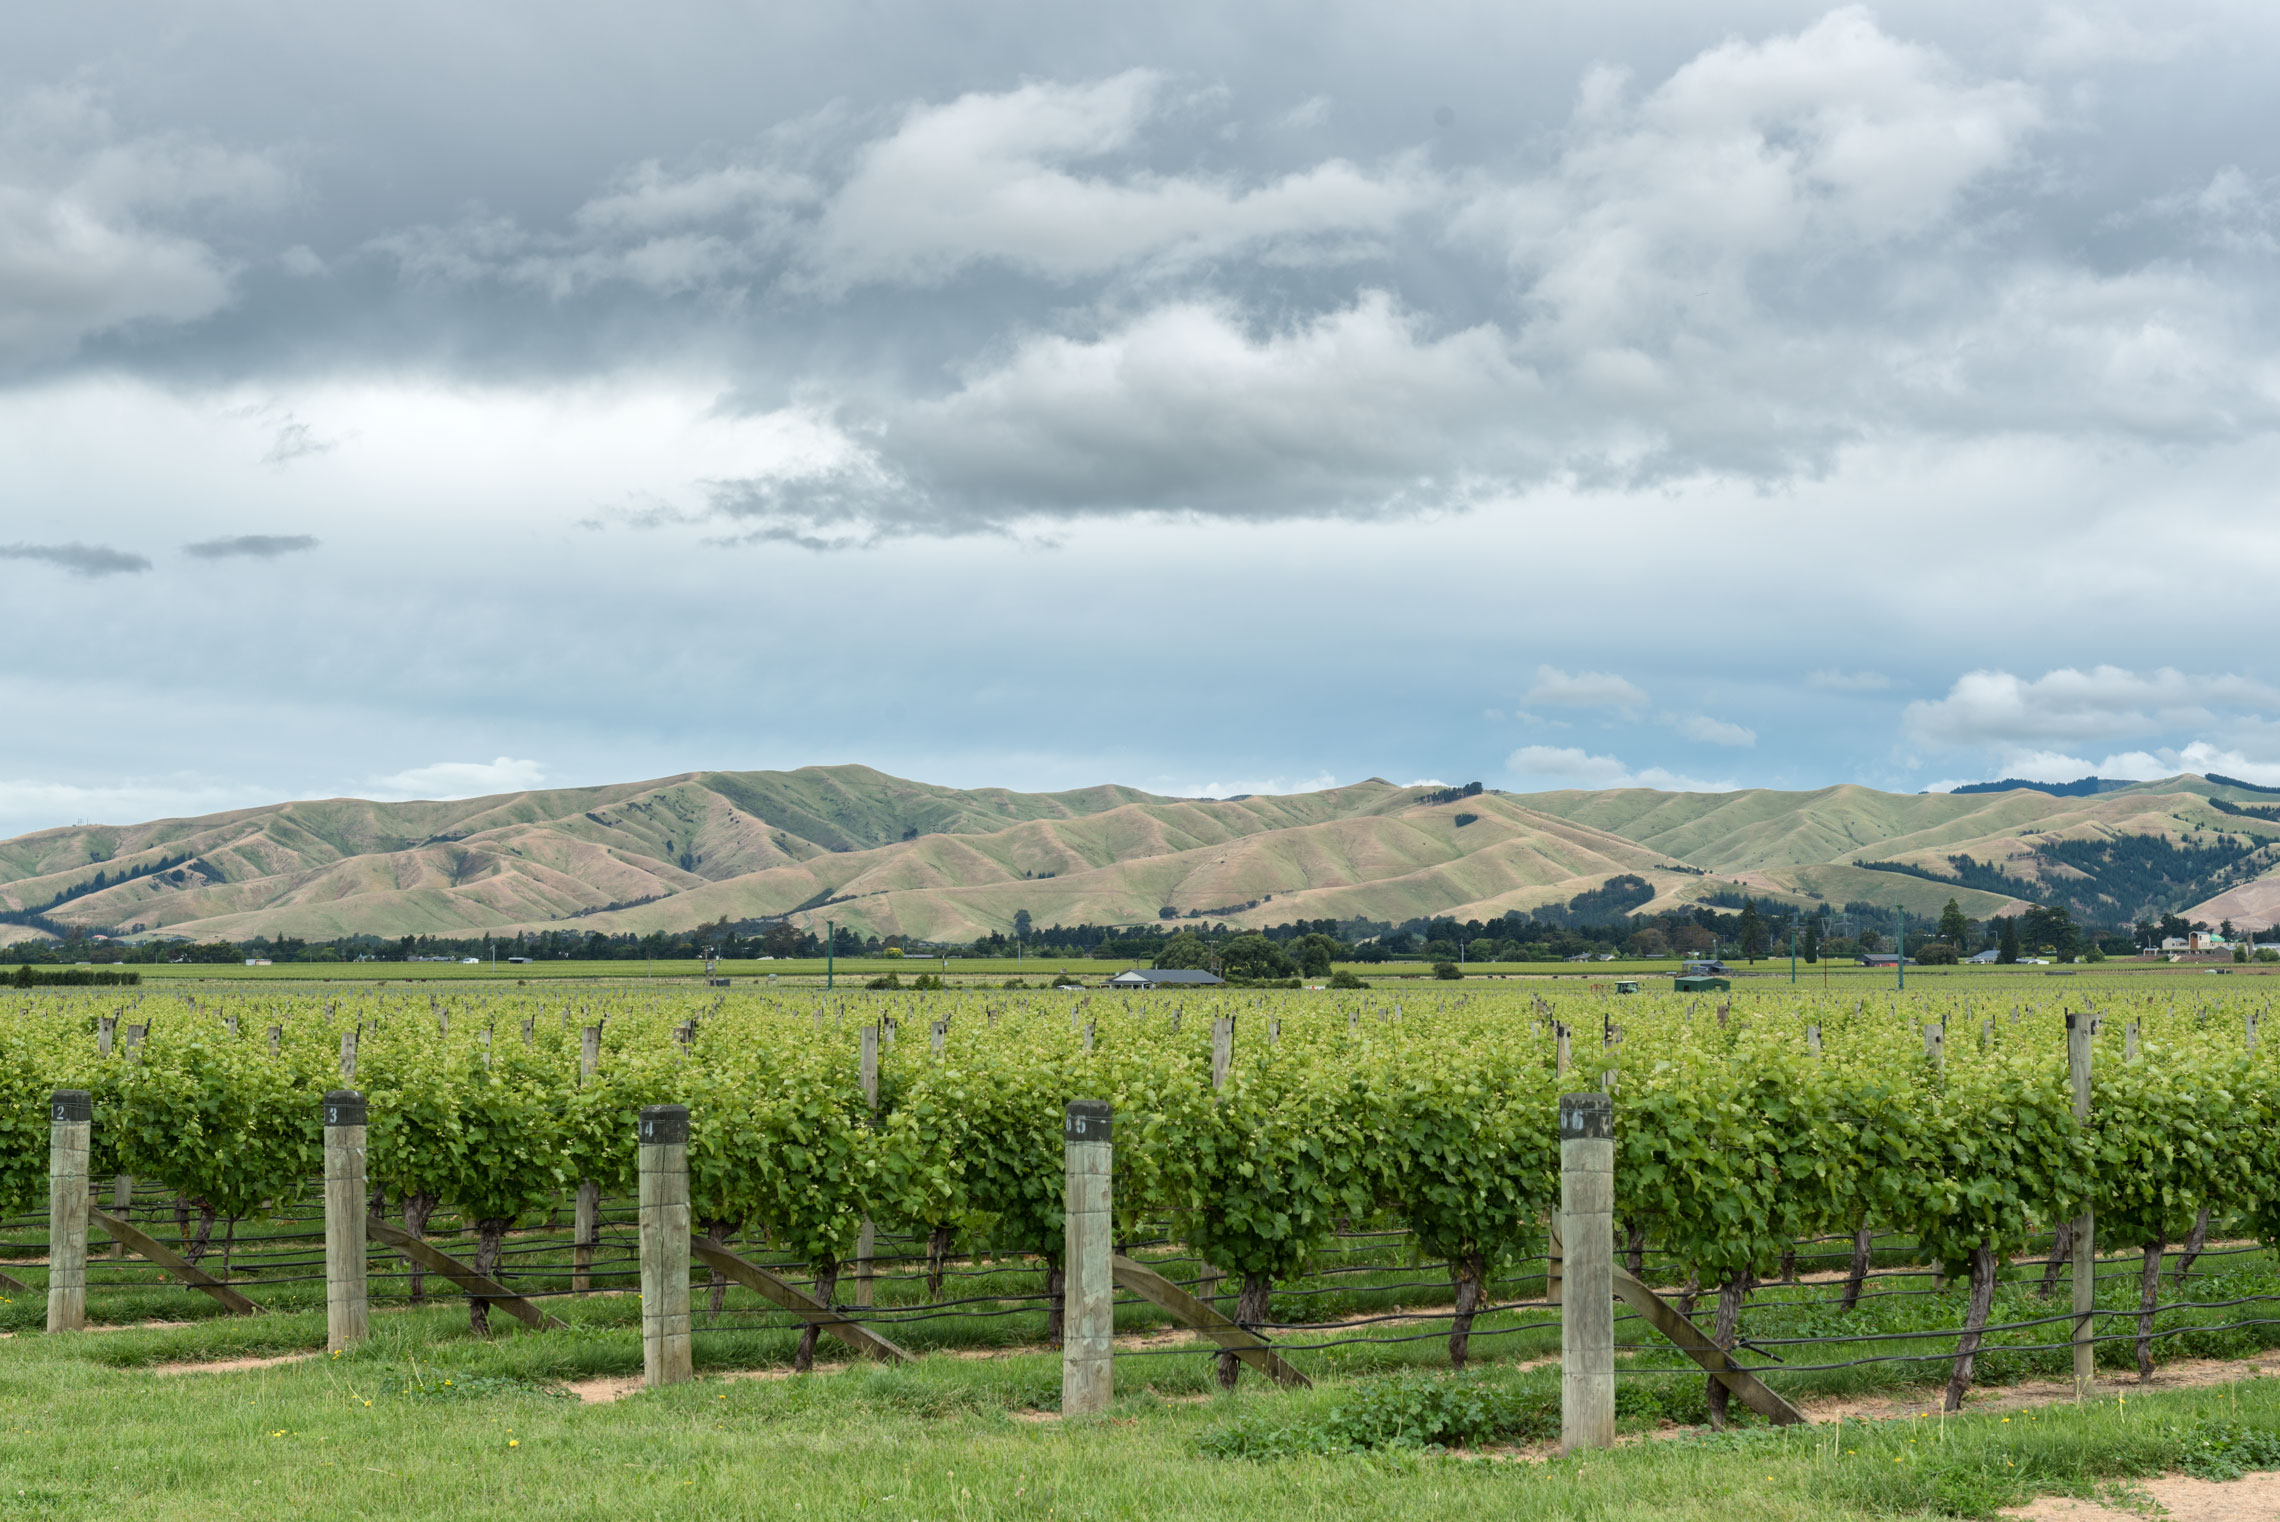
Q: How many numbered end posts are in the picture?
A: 5